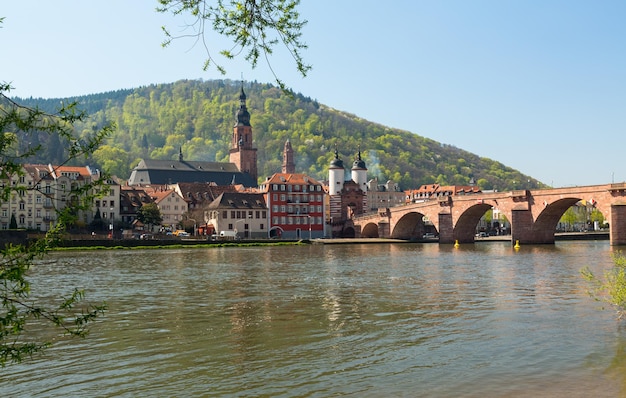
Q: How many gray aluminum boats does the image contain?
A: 0